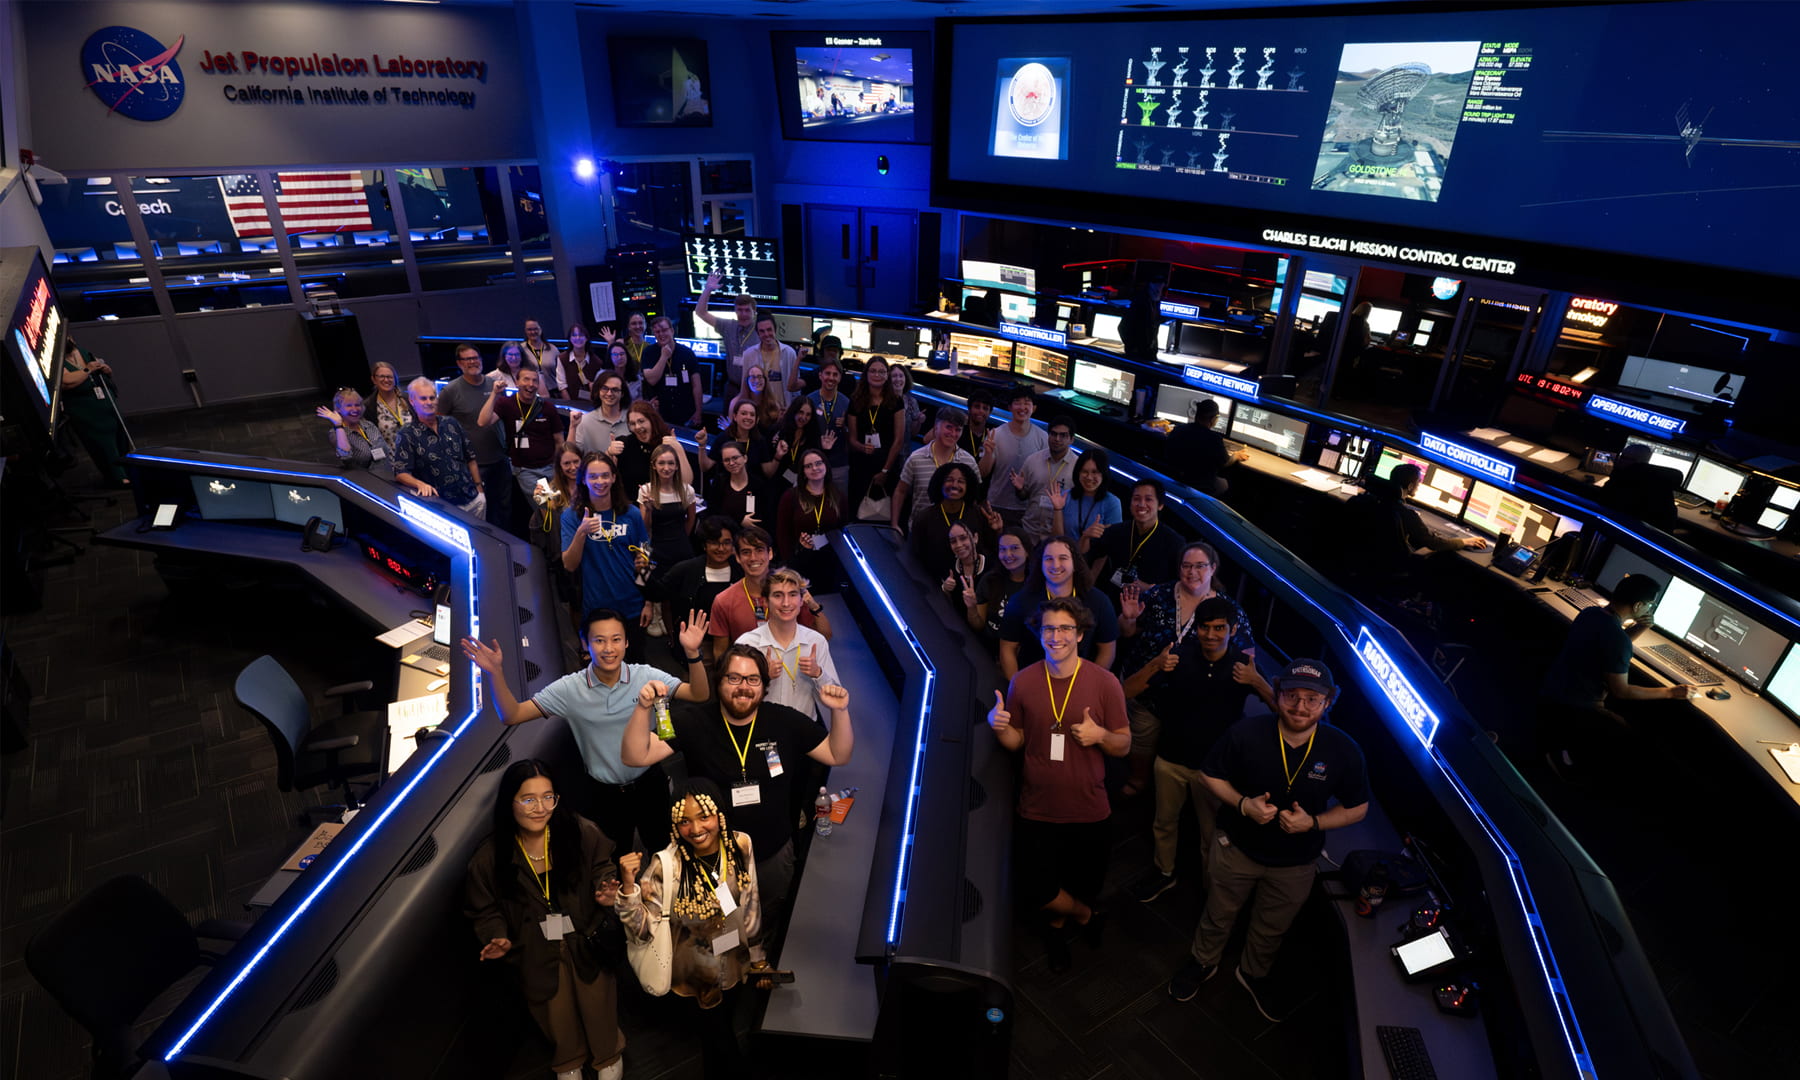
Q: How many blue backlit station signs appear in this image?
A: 8